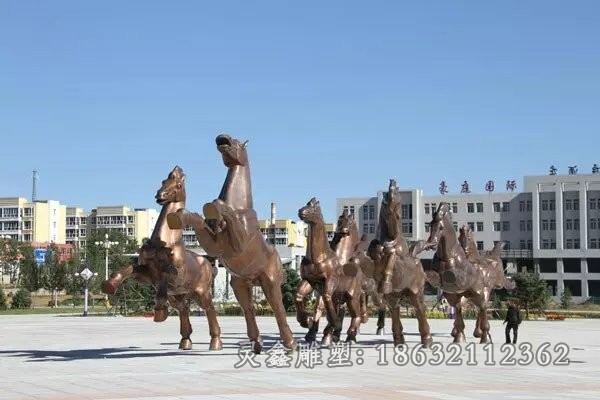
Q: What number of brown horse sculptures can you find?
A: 7